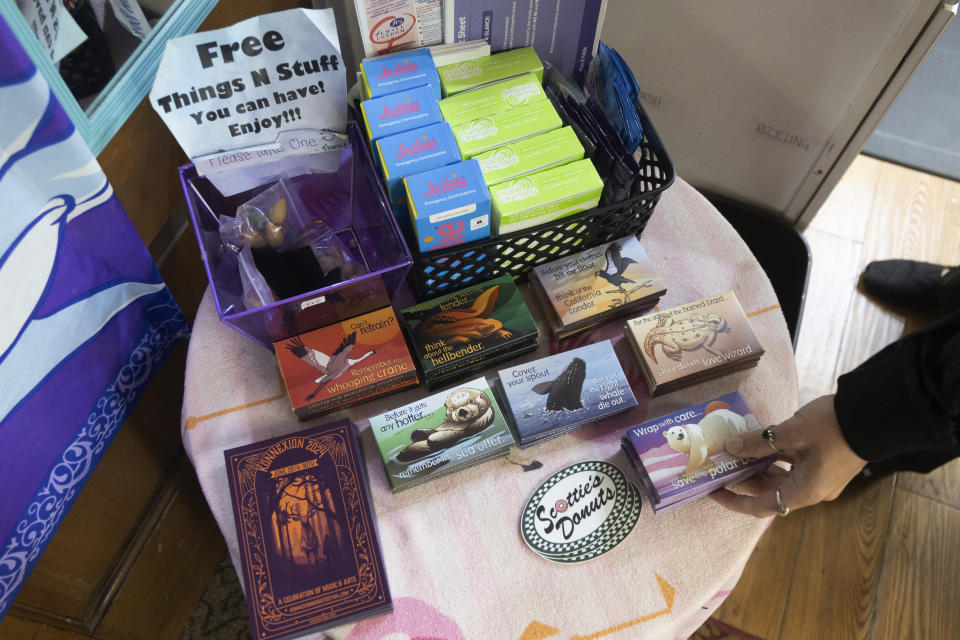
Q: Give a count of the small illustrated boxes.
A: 7